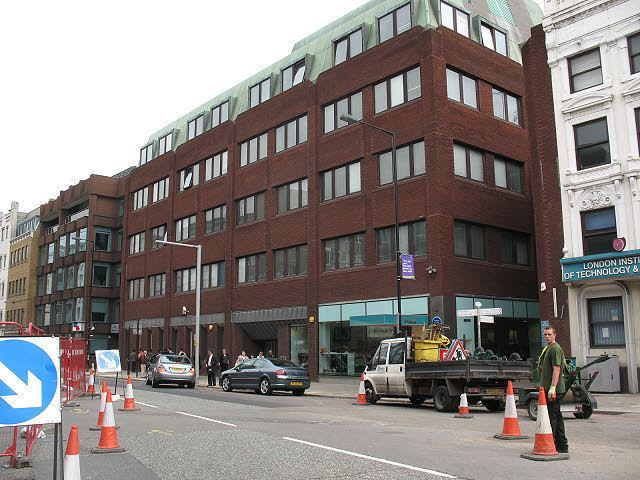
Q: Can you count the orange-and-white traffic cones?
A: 9